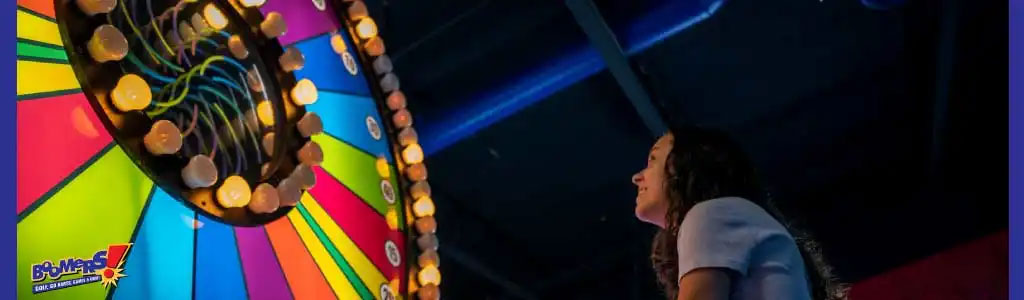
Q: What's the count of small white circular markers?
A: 6